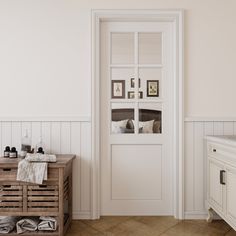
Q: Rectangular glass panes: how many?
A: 6